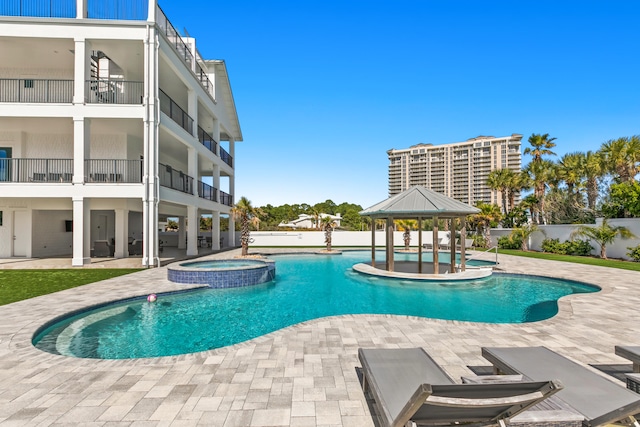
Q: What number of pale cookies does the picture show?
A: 0